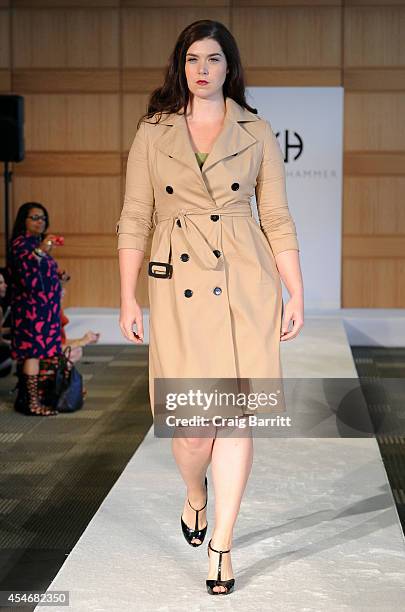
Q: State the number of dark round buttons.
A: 8